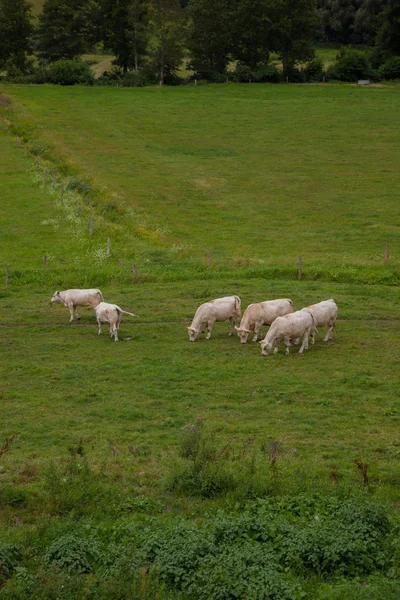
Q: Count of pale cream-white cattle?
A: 6